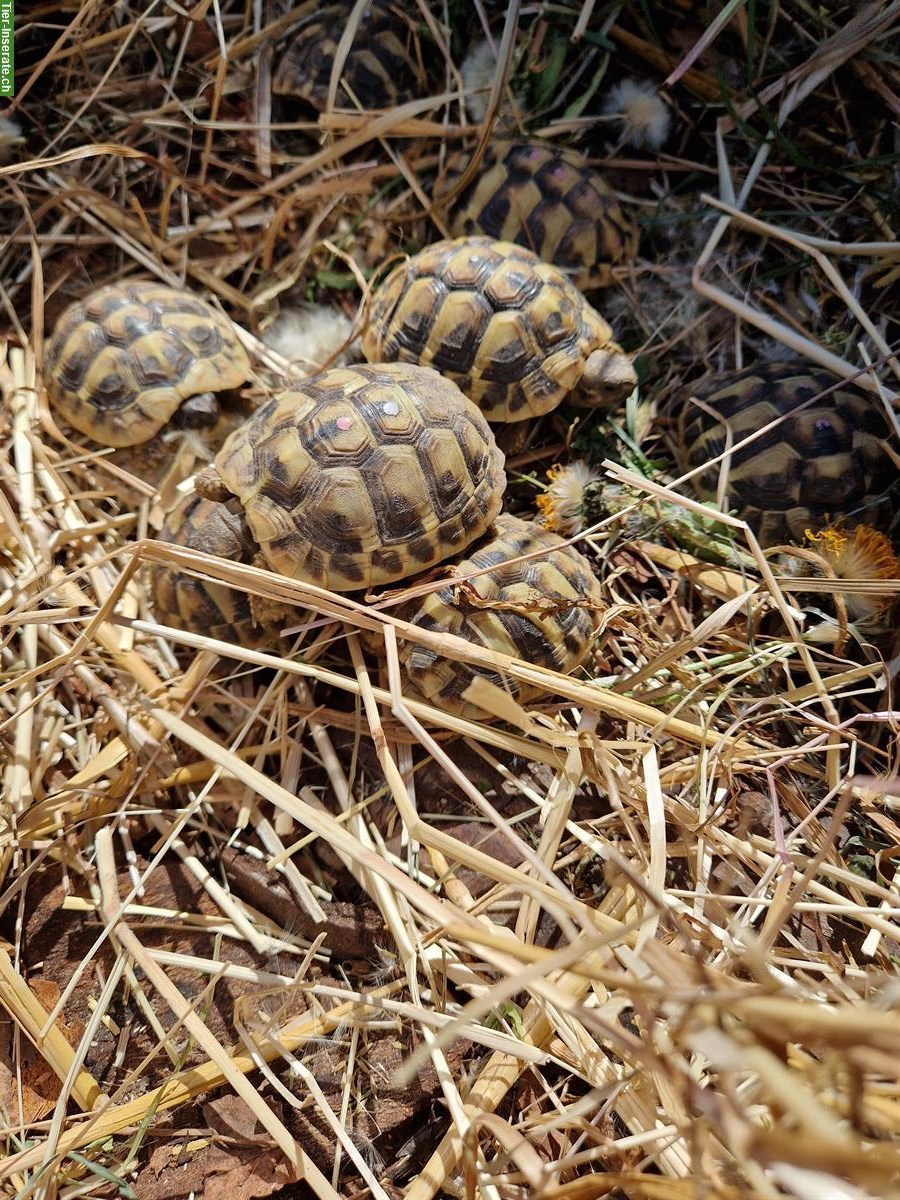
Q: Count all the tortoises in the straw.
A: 8